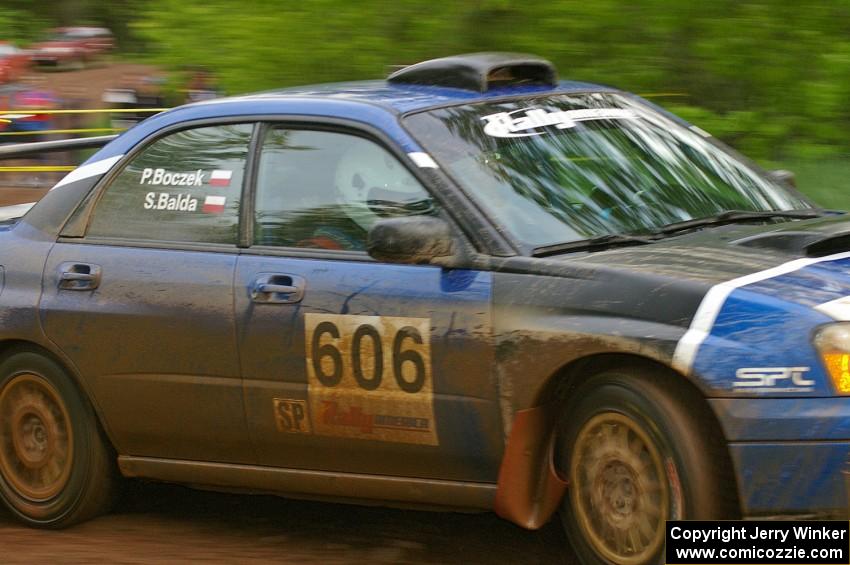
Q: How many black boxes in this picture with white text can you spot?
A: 1